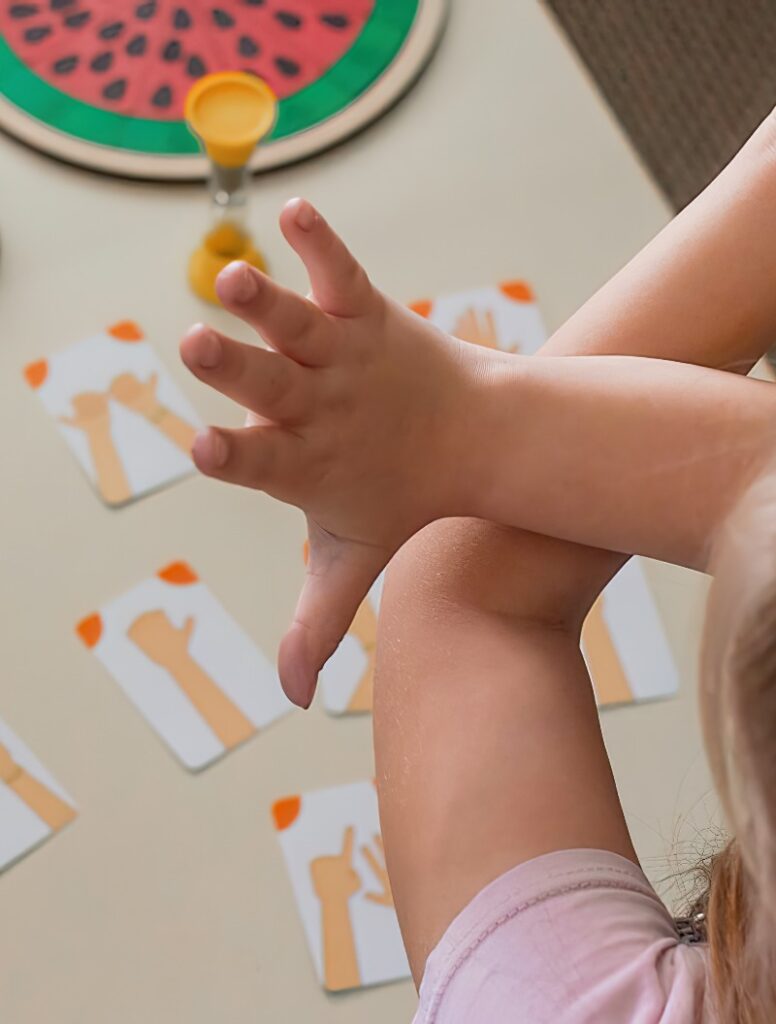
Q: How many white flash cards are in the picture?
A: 7